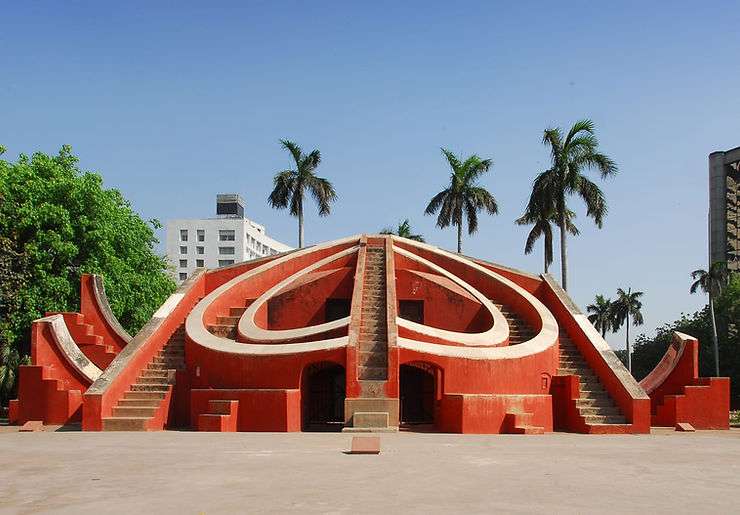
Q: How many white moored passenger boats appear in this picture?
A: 0